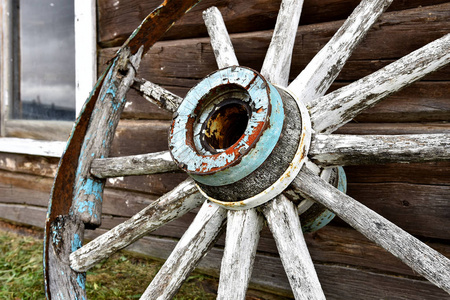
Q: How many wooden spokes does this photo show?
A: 12